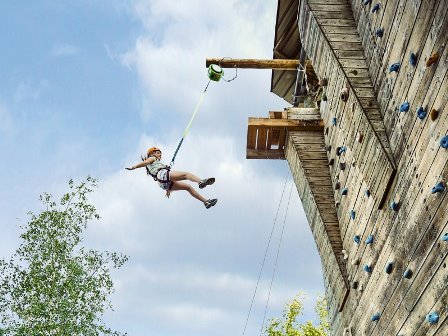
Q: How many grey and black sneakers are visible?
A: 2